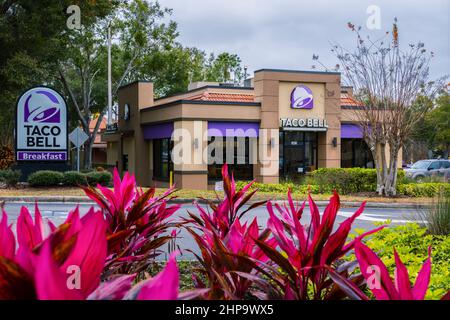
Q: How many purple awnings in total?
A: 3